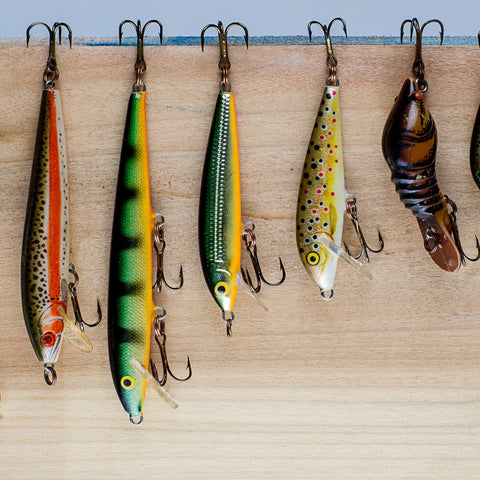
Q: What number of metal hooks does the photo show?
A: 11